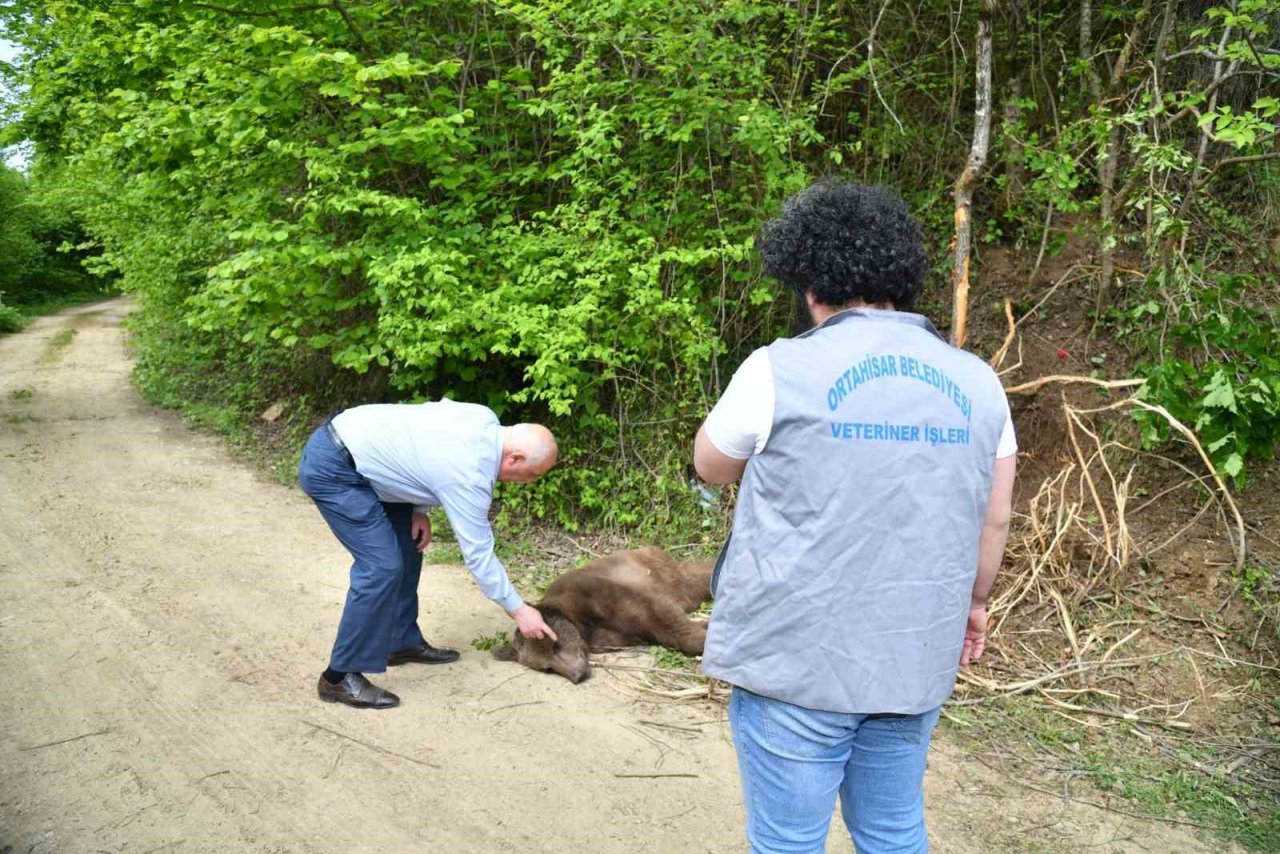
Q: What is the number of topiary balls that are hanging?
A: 0